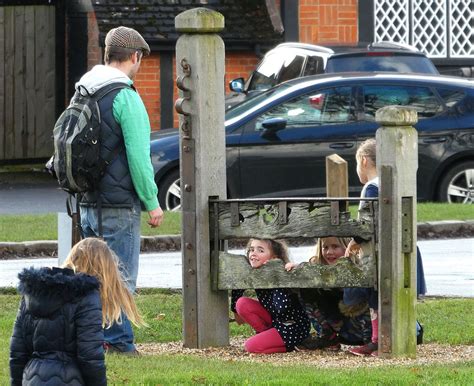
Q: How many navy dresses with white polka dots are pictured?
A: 1